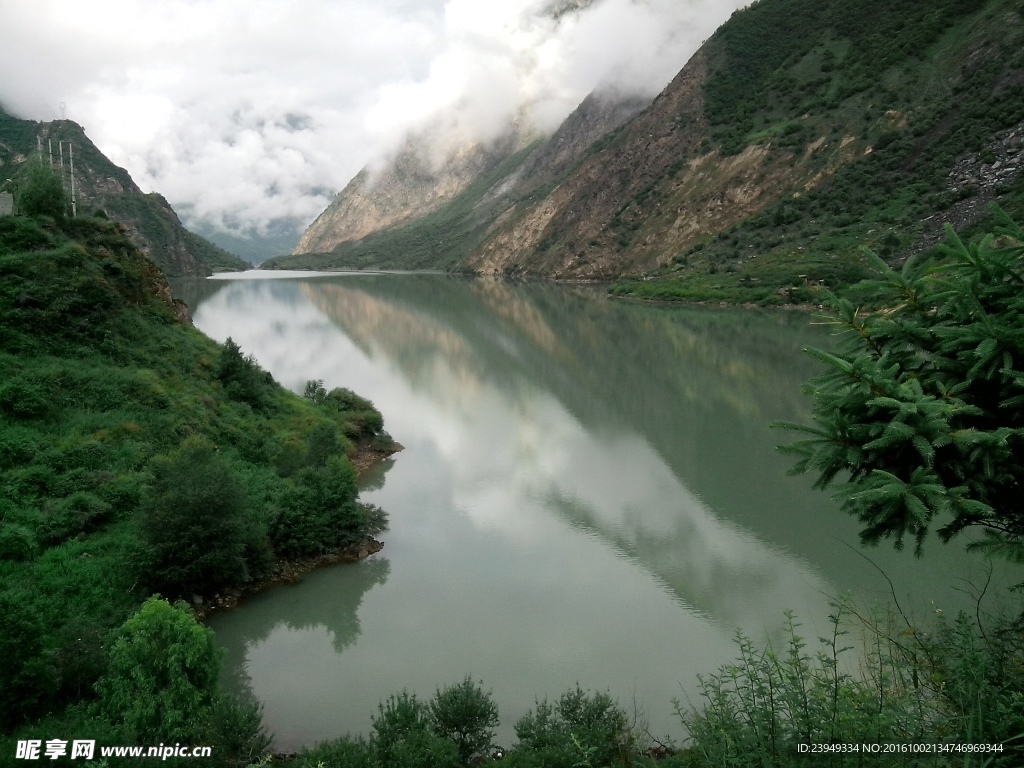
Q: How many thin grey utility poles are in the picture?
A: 4